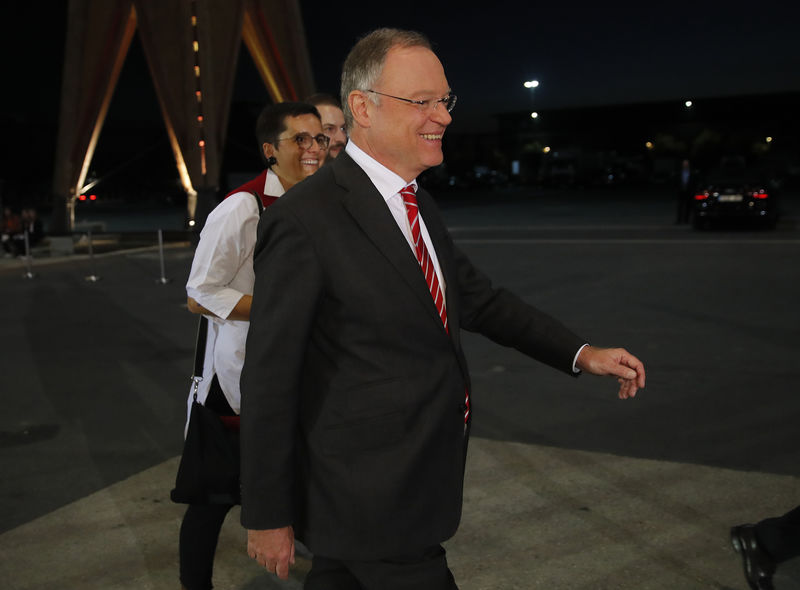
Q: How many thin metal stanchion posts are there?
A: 3